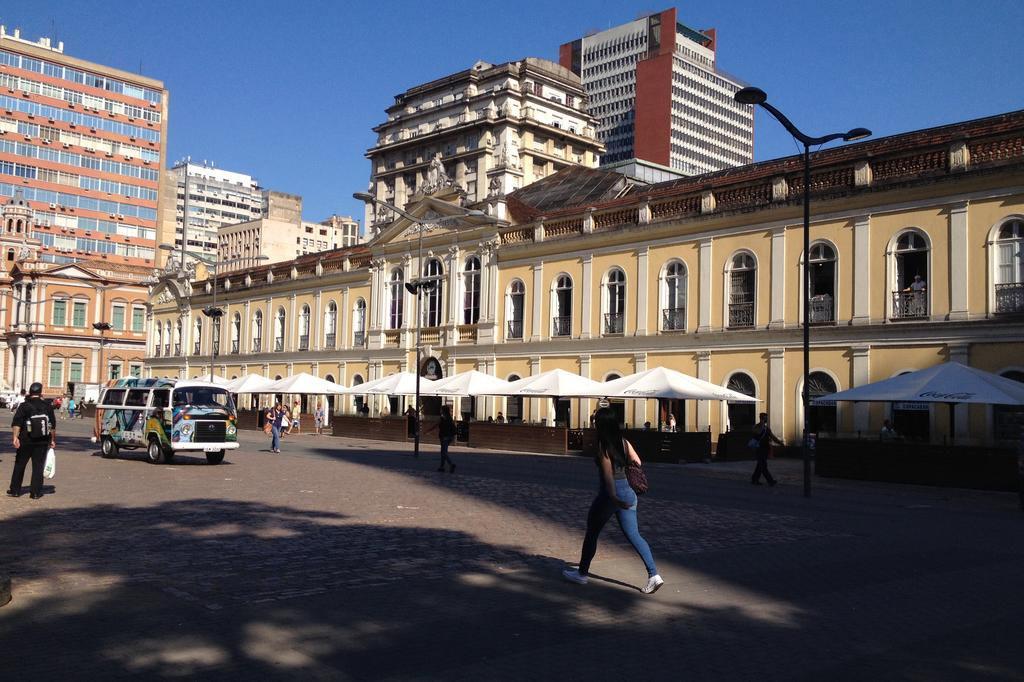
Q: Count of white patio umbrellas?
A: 8